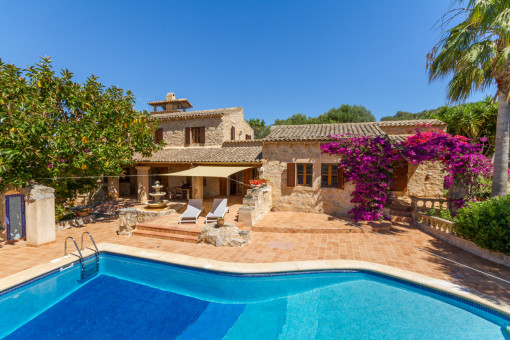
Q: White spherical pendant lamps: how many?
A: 0